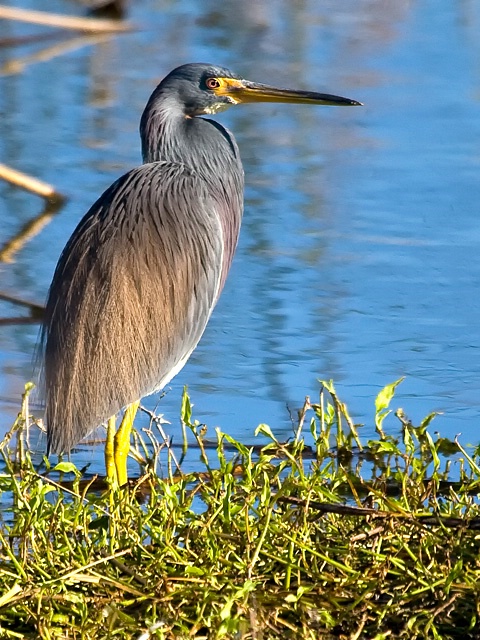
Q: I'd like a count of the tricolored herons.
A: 1